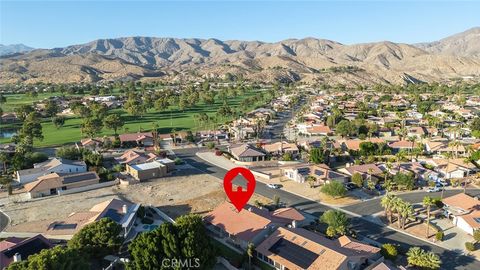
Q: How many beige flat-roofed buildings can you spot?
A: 1